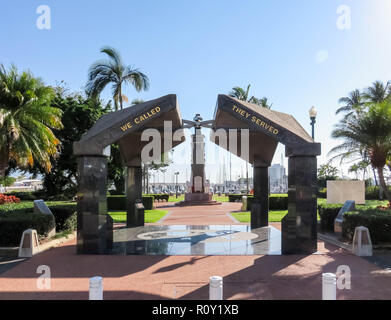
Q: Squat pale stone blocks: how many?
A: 2